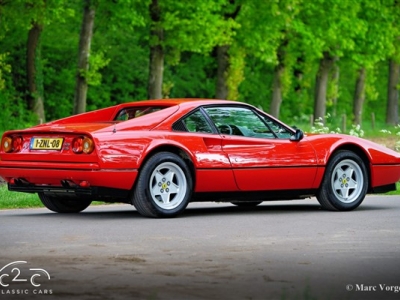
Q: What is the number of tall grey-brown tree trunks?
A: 8